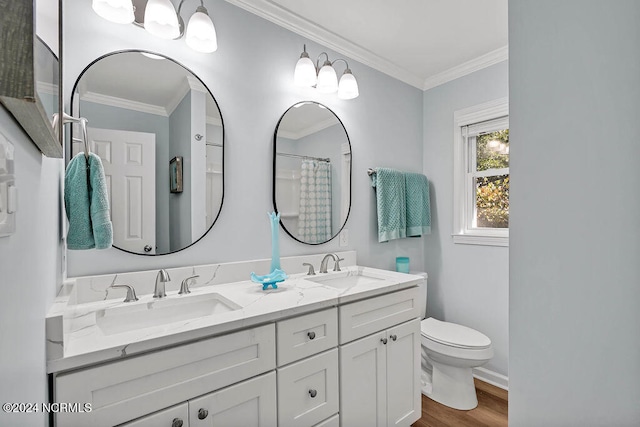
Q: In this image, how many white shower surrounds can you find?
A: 1